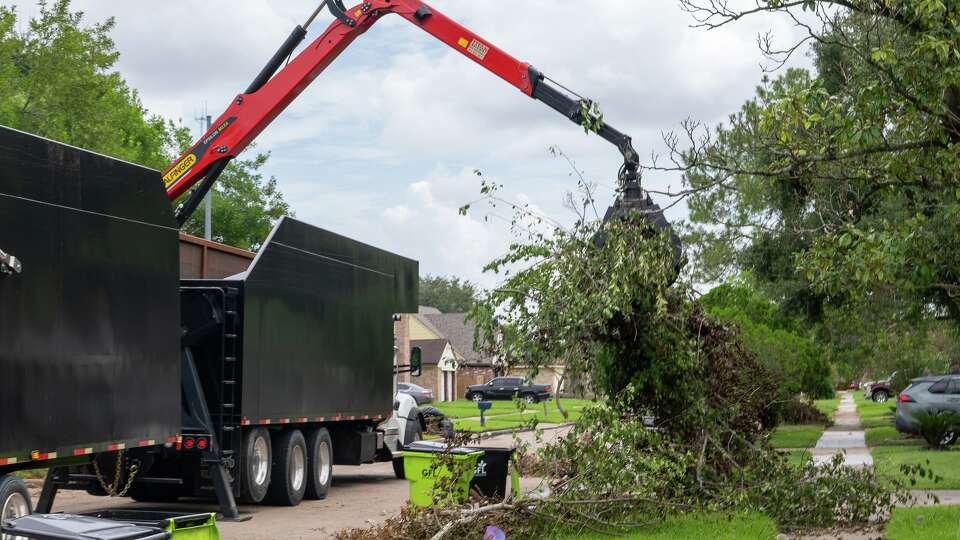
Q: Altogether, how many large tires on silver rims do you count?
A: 4